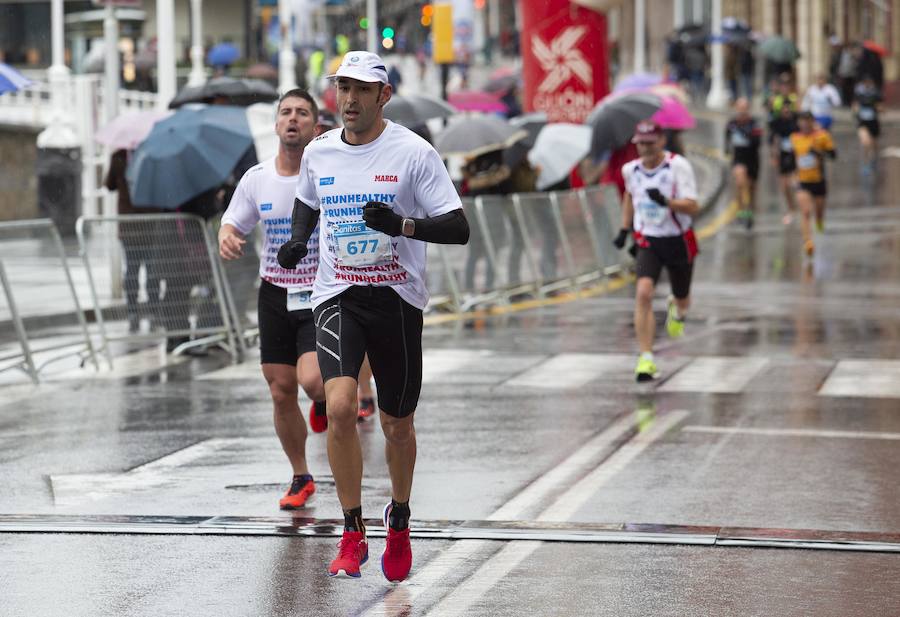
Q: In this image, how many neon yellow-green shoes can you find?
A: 2